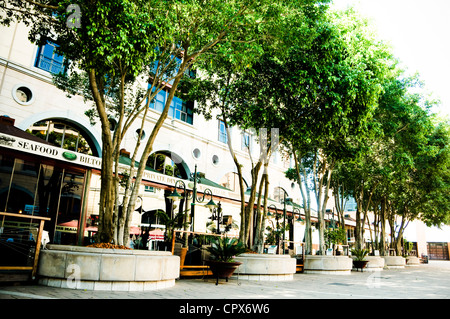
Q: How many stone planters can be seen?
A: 6